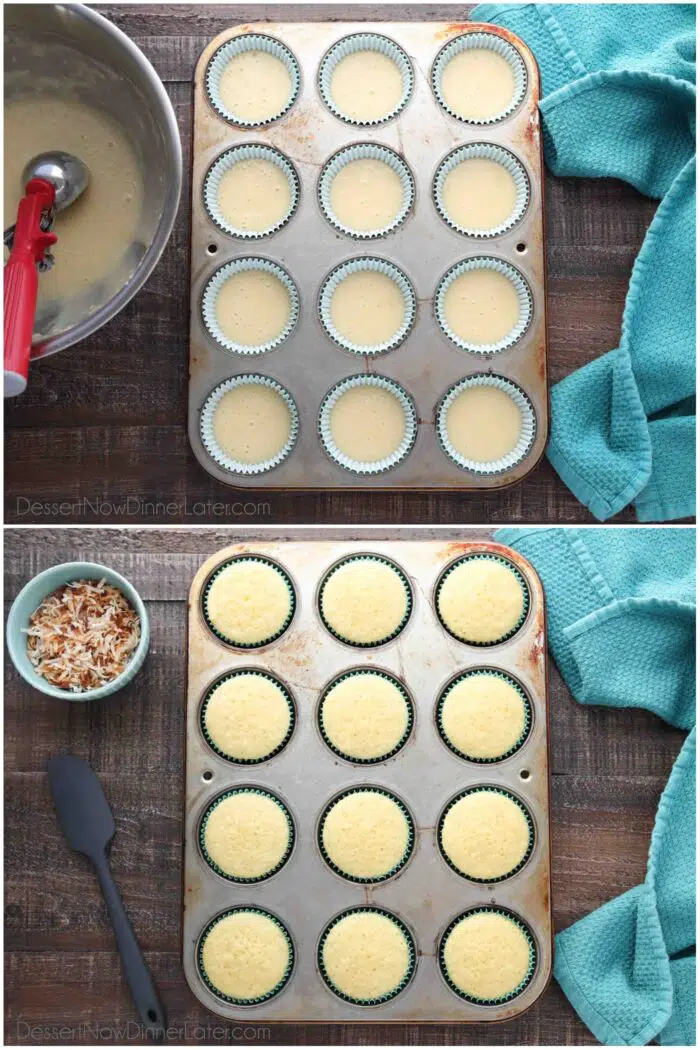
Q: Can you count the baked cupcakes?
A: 12